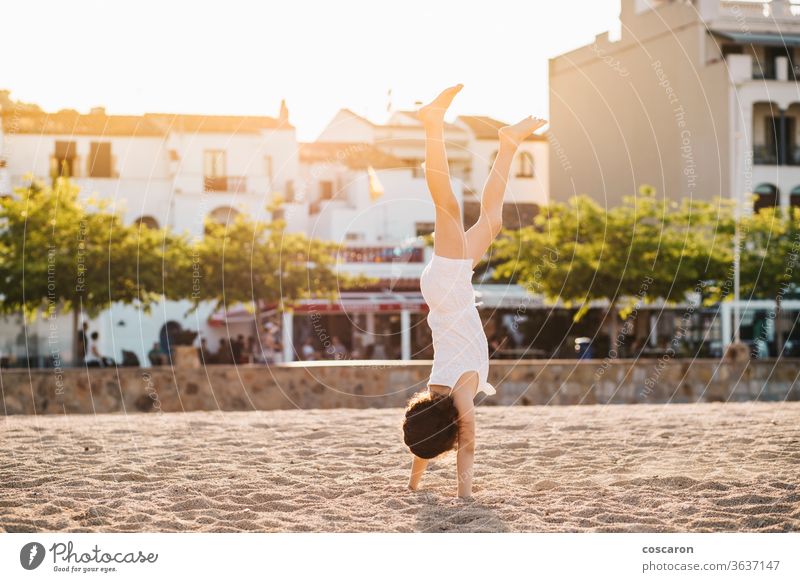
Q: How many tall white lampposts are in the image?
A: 1